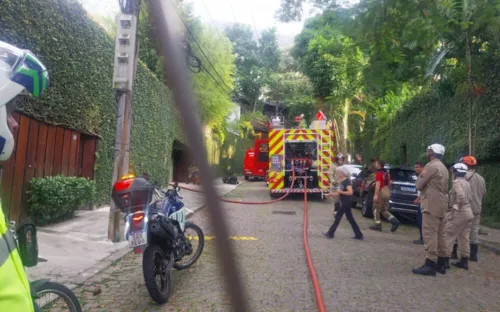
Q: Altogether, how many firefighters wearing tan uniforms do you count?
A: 3